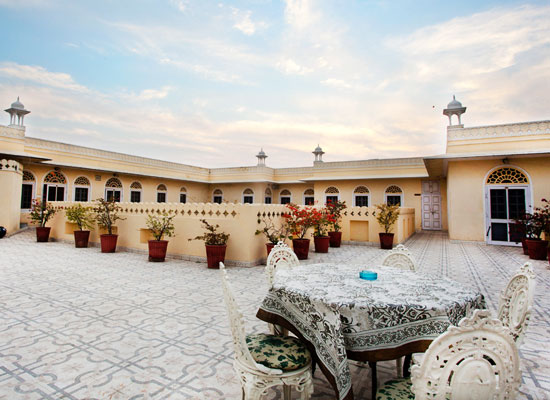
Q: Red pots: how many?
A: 12